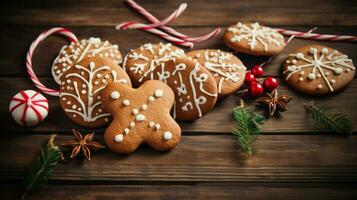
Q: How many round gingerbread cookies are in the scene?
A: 7